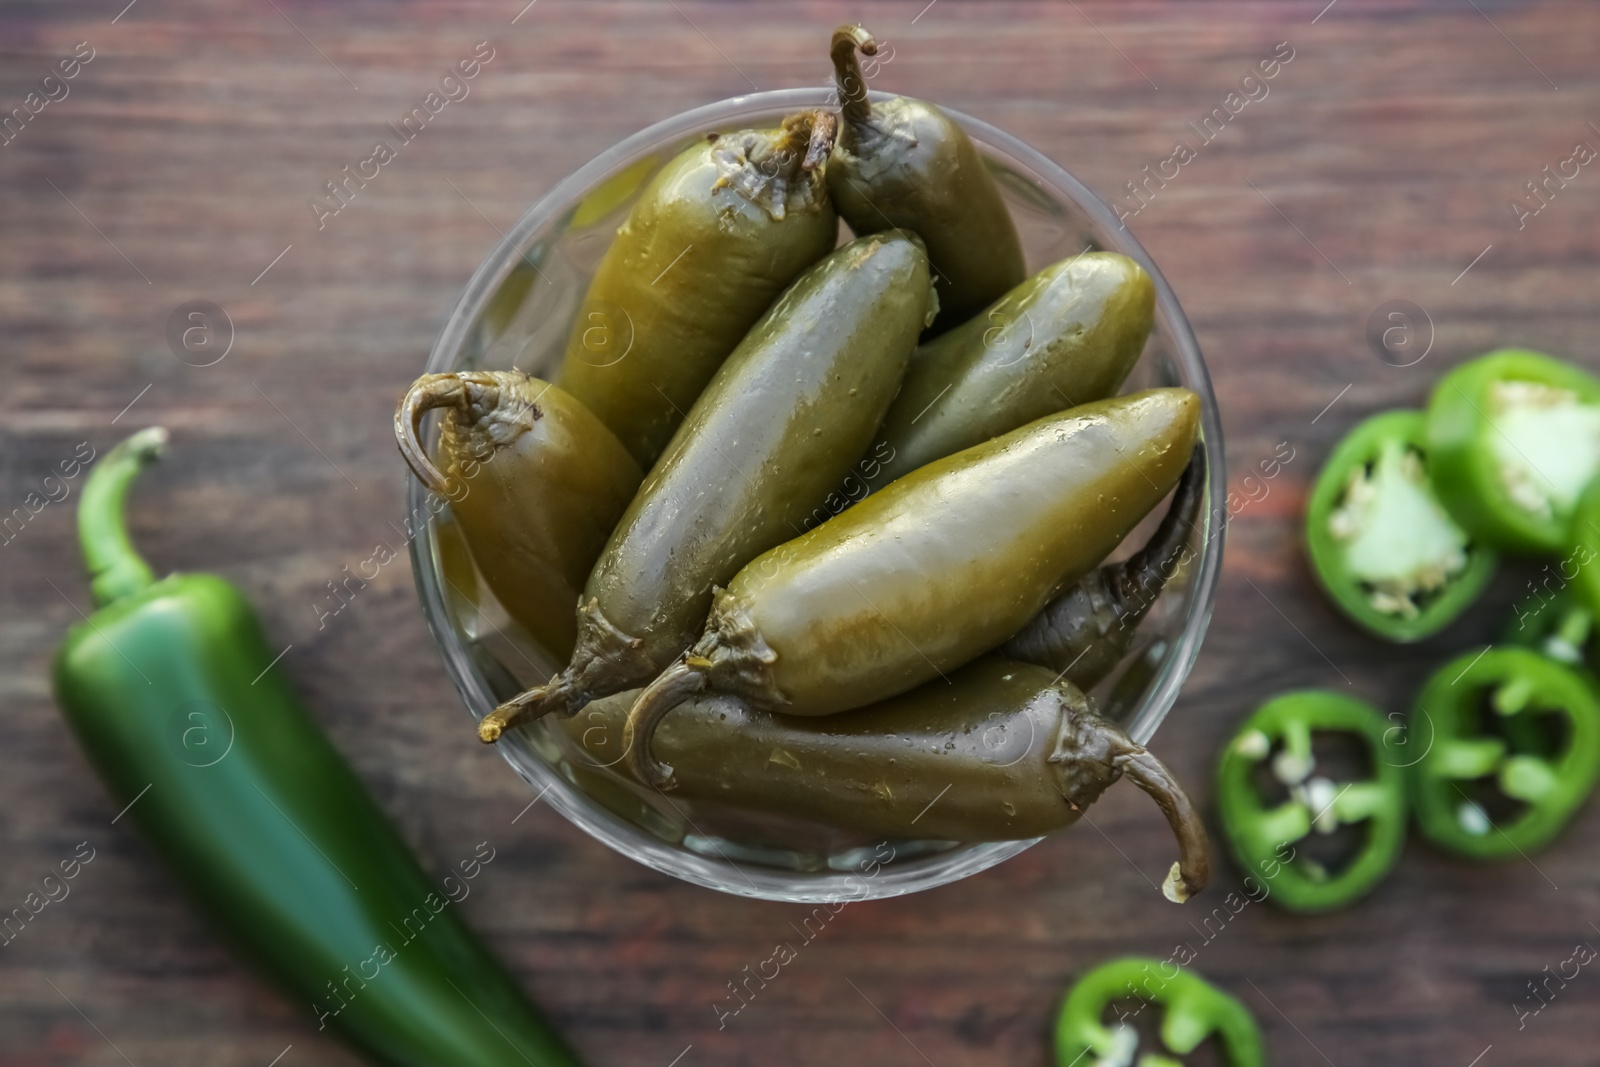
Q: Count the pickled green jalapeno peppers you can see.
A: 8